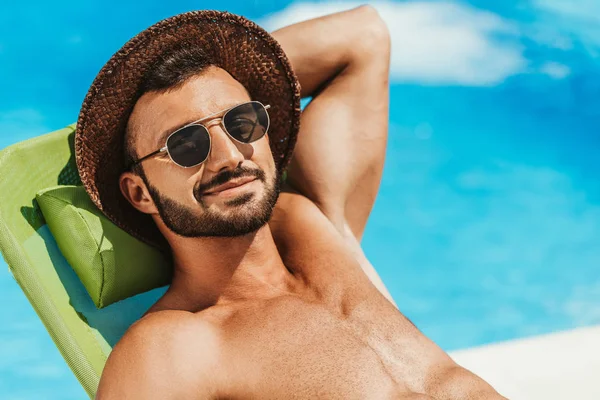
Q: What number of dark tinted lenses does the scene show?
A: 2